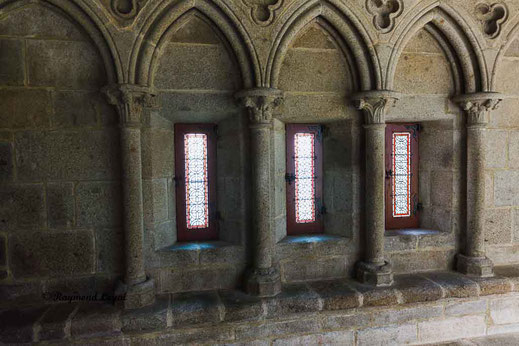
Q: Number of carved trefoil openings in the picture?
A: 4